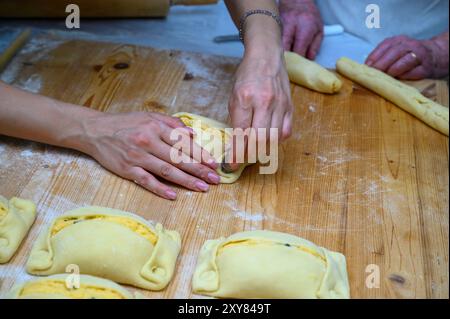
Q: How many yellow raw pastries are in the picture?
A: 5